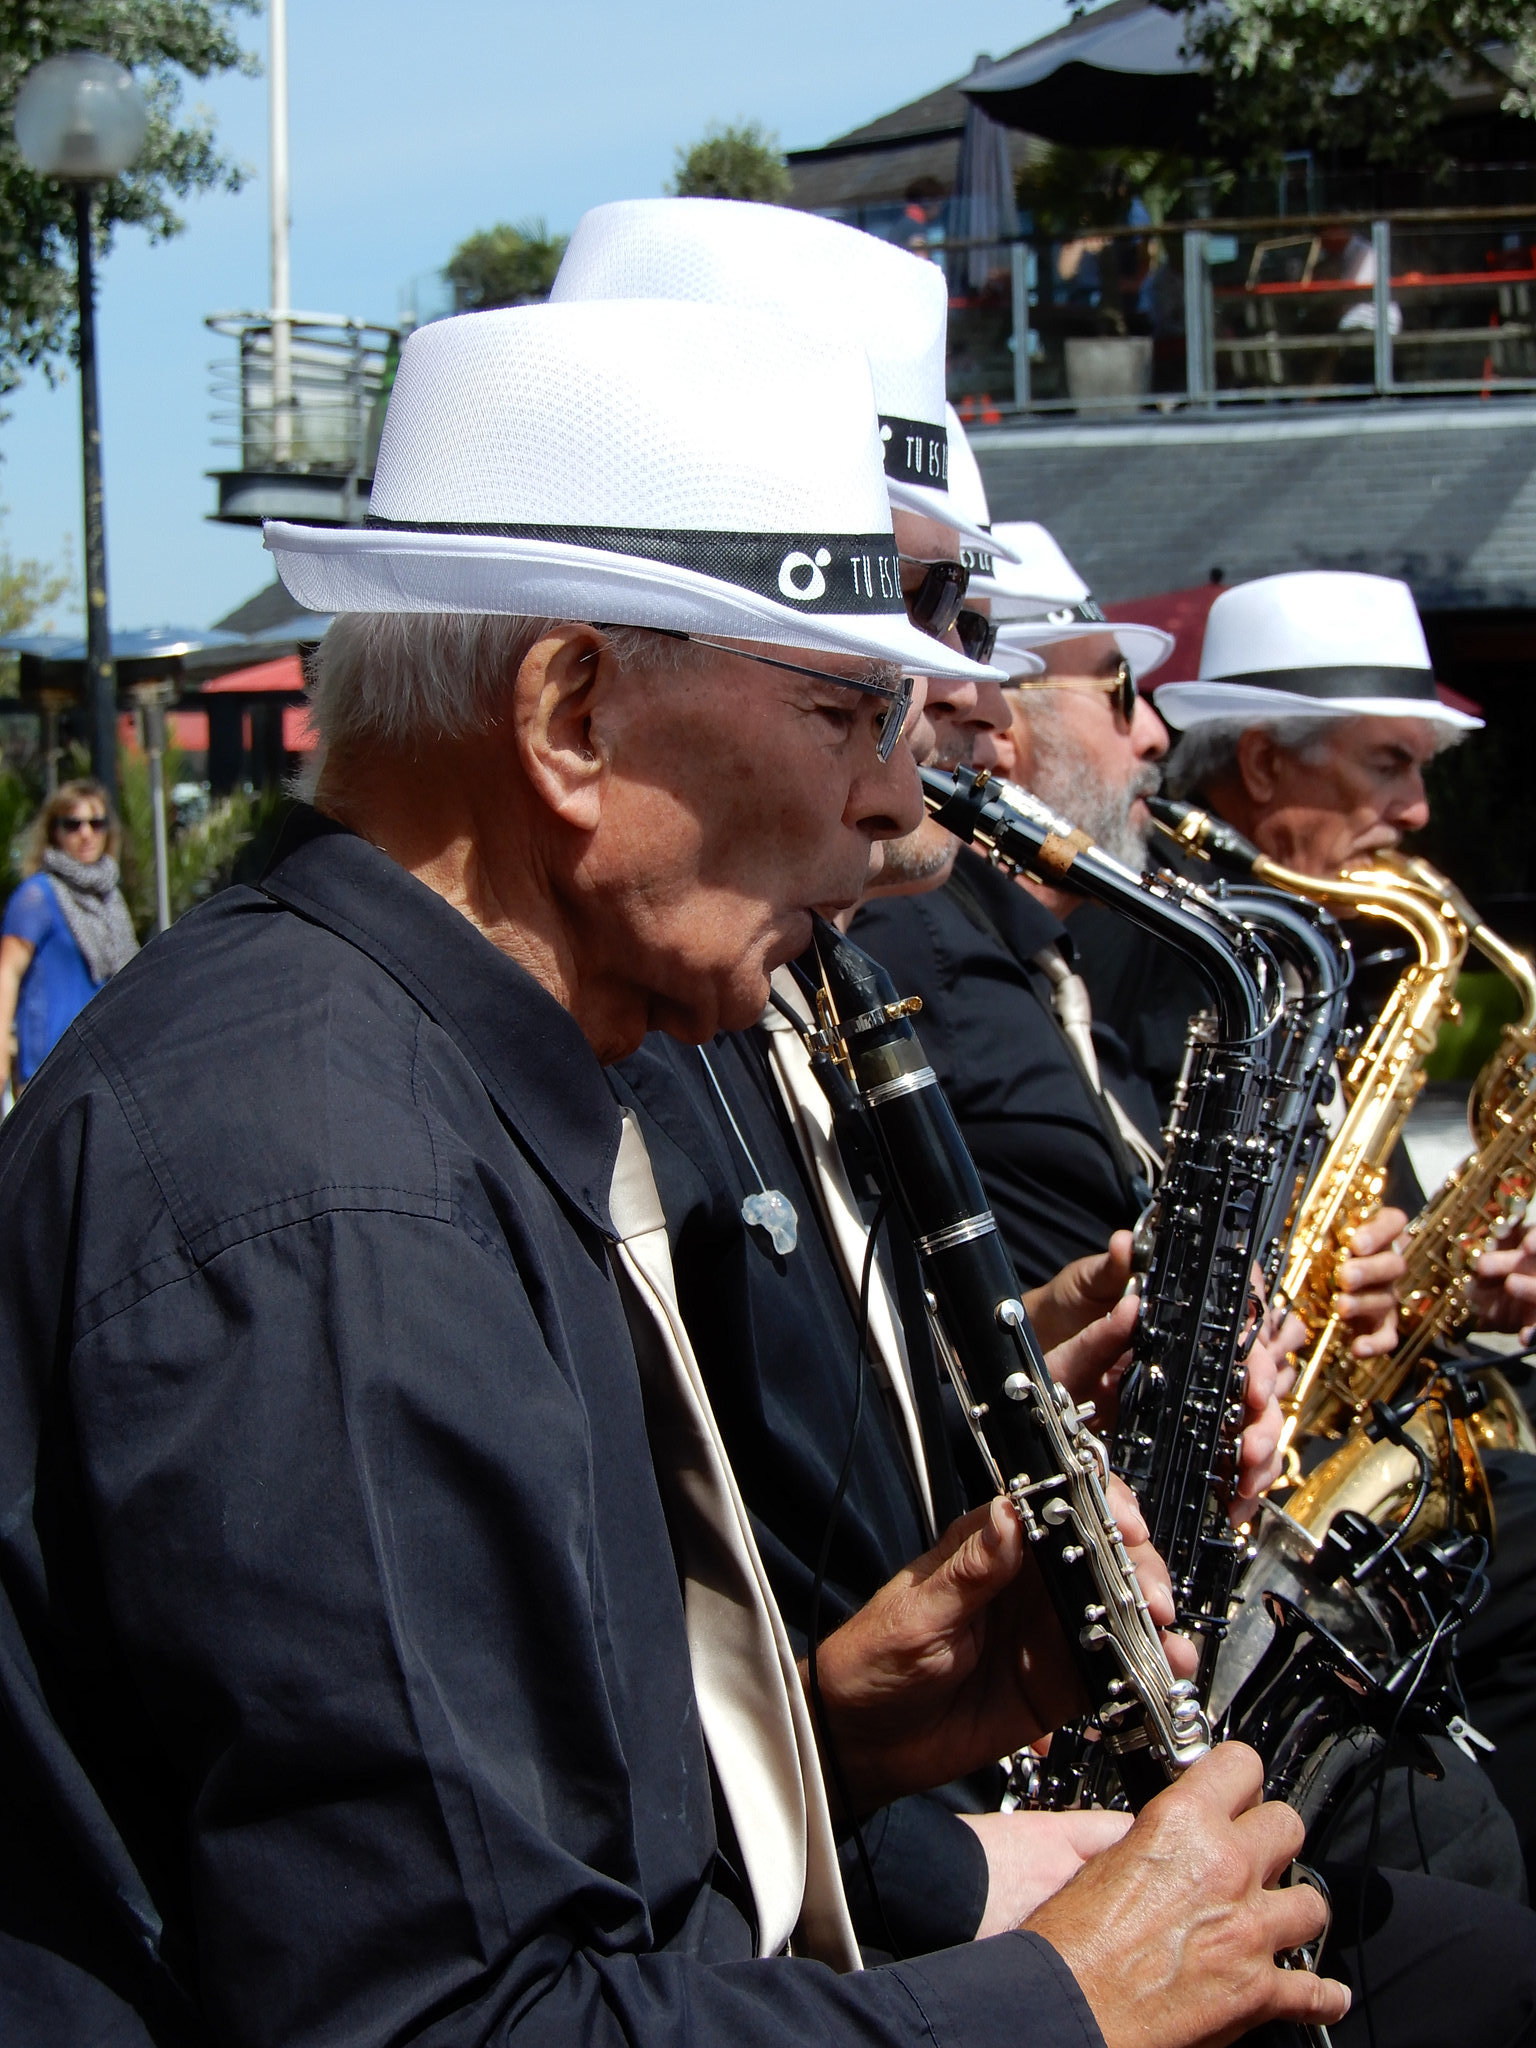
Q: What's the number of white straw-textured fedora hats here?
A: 5